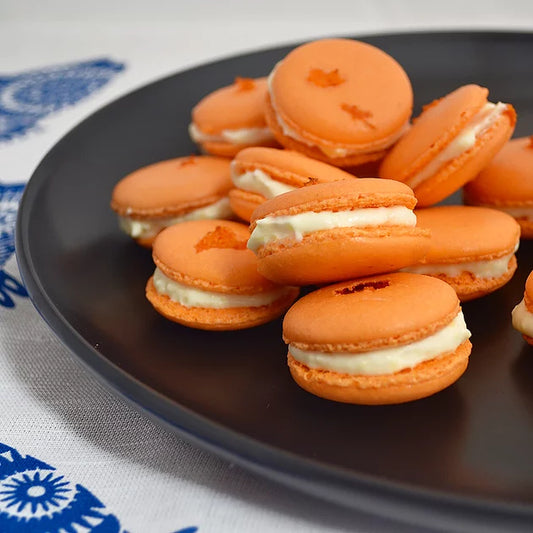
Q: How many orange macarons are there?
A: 11